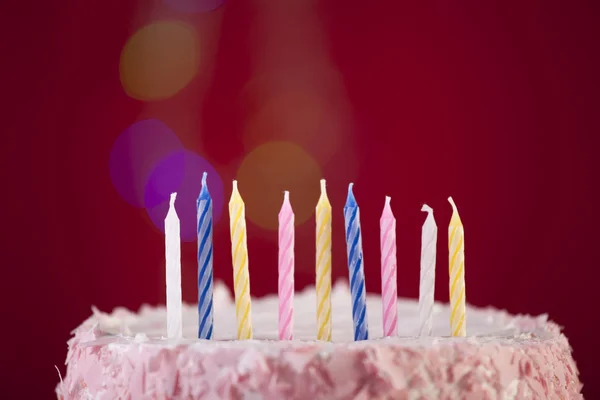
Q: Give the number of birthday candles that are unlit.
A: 9